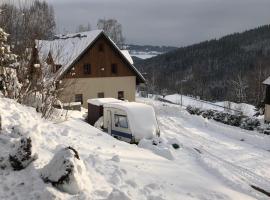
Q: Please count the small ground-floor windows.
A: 3